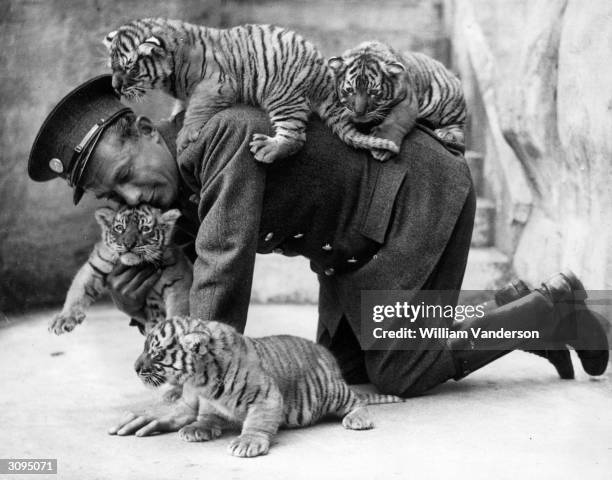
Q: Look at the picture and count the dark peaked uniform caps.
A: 1